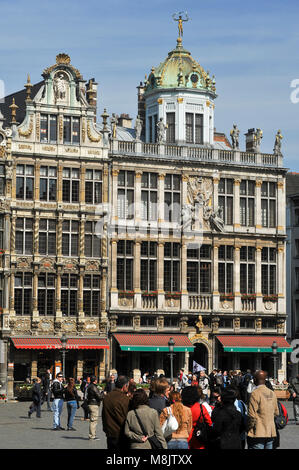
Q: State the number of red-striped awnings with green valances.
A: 2